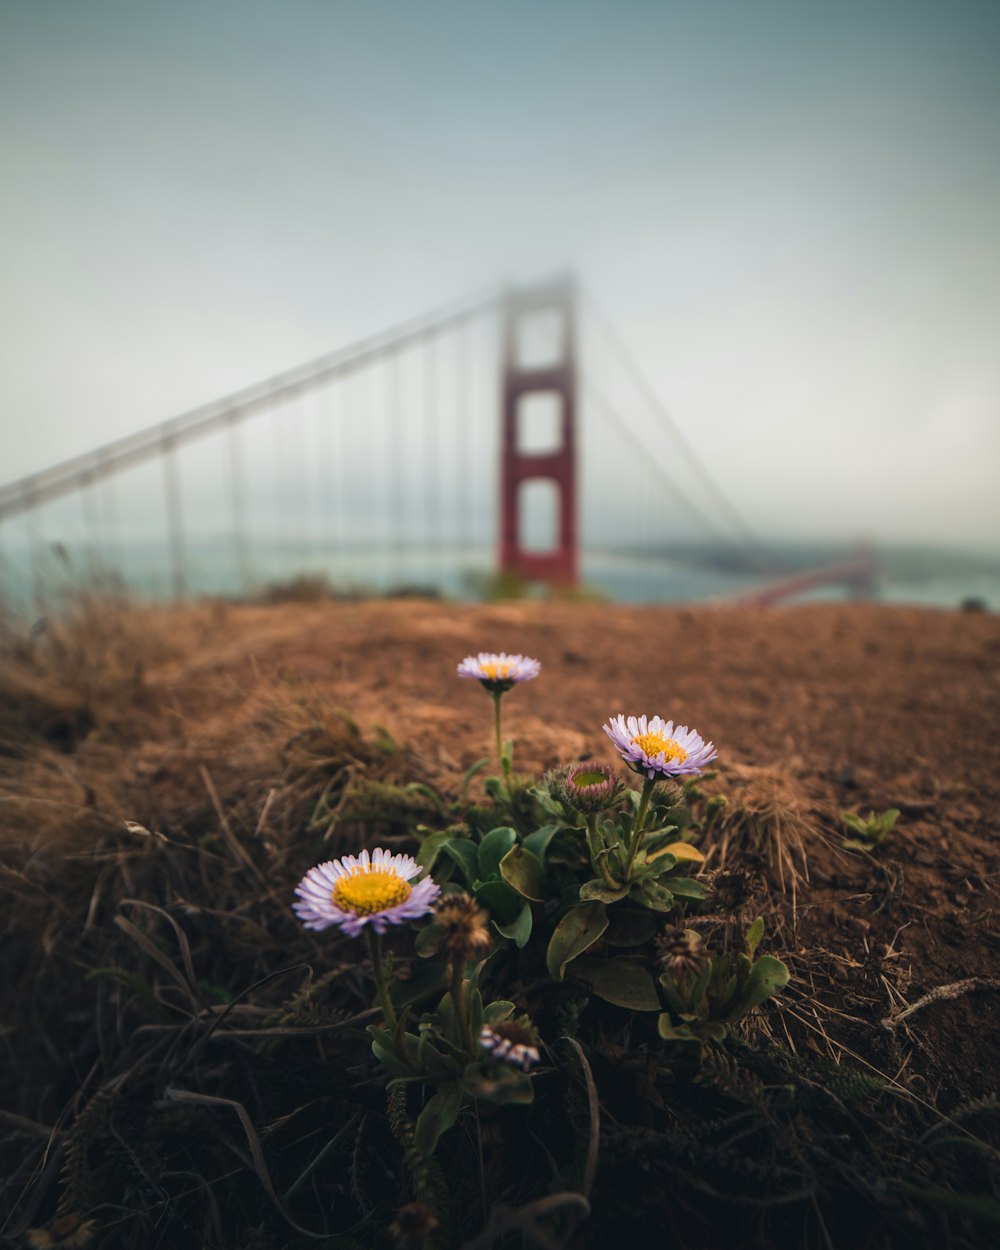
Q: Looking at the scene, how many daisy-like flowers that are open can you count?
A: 3